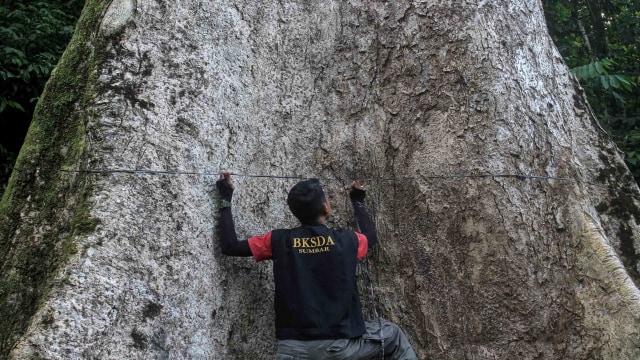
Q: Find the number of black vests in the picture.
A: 1